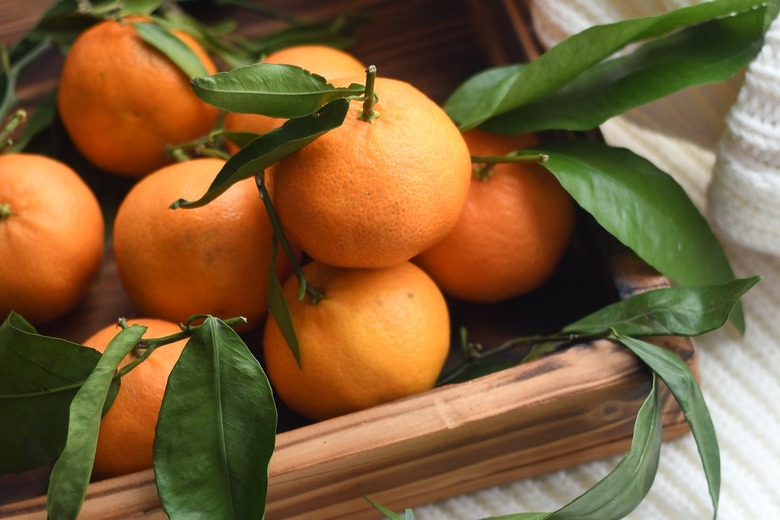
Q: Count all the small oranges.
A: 8